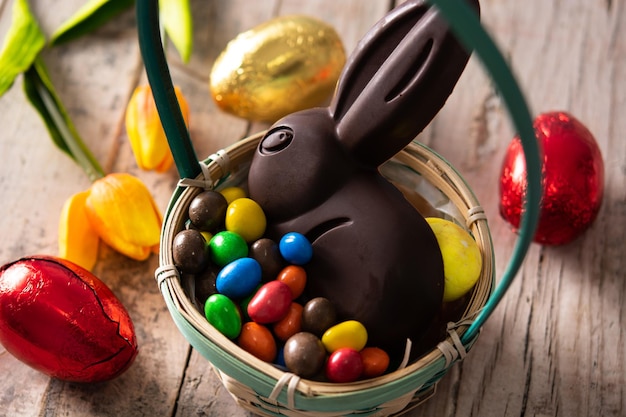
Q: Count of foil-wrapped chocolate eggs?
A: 3